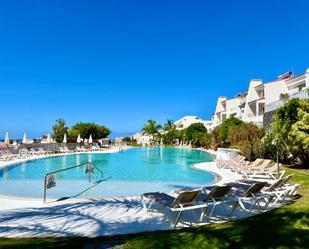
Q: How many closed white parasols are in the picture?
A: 6